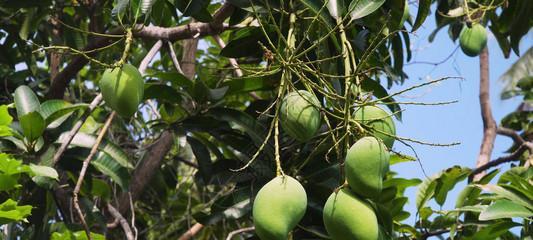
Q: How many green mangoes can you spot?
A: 7